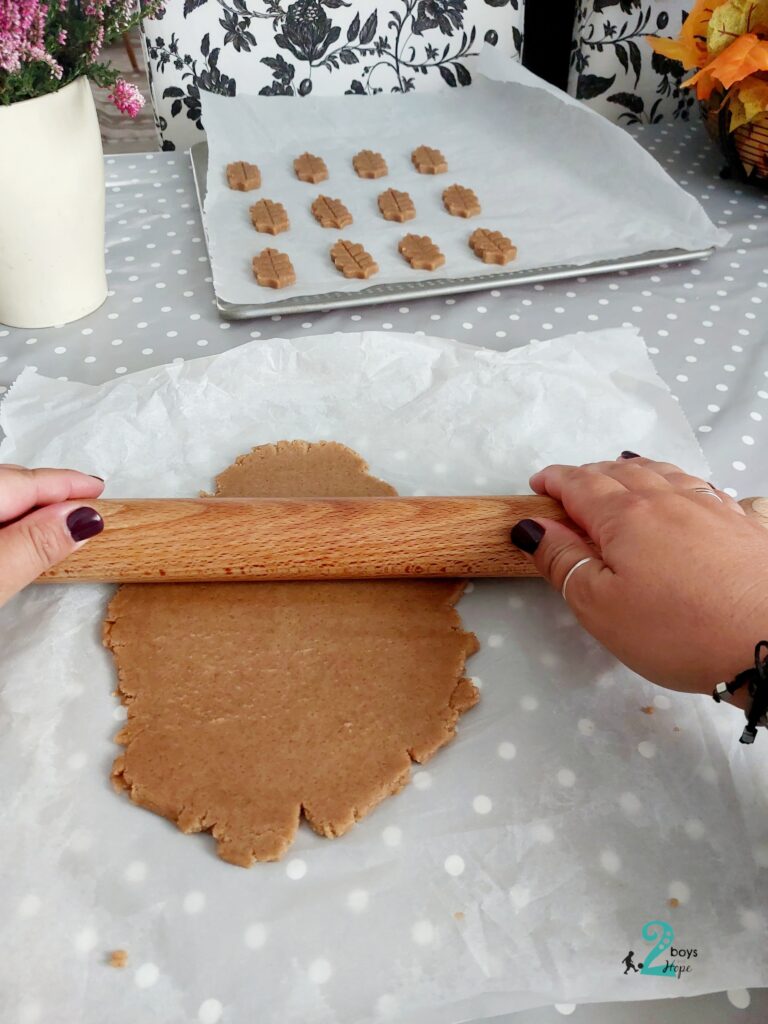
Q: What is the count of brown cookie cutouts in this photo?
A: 12